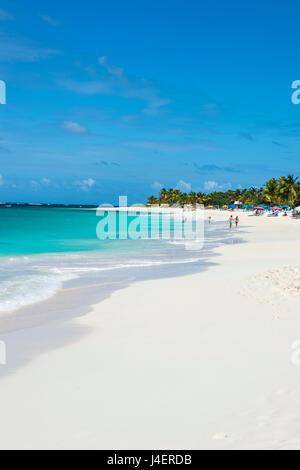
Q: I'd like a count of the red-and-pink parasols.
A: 2